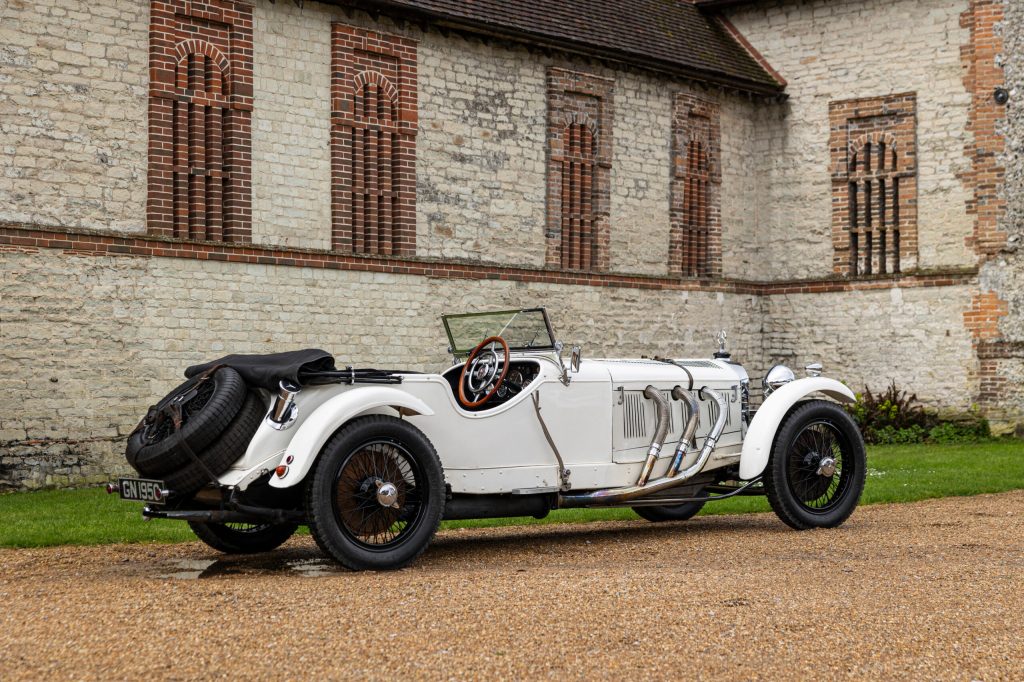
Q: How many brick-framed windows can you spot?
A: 5